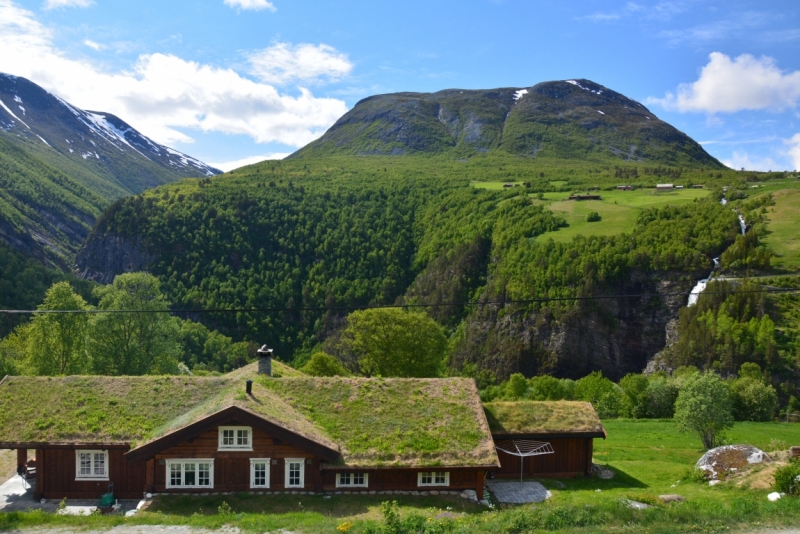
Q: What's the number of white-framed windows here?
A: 7